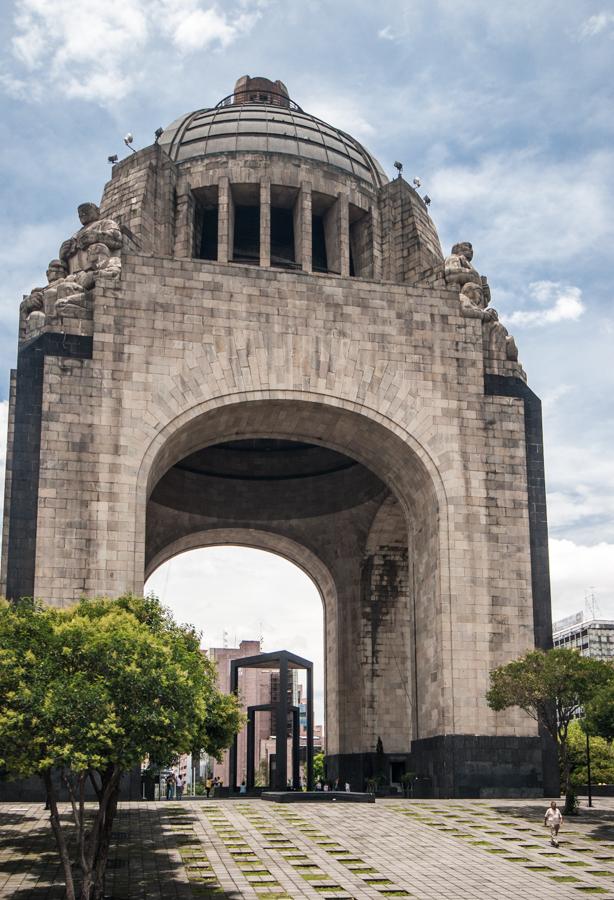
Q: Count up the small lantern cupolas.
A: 1